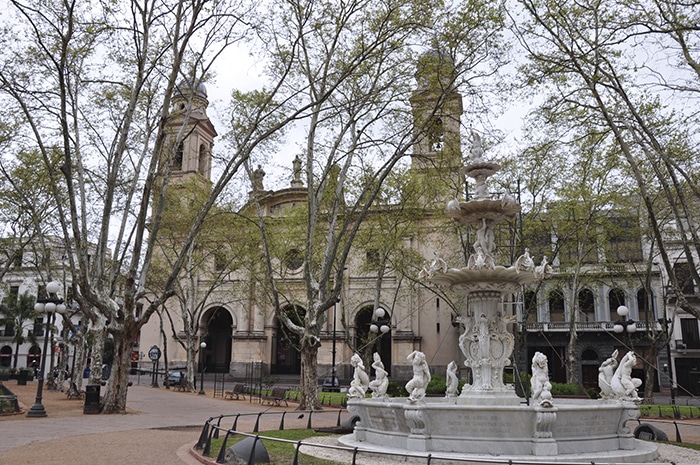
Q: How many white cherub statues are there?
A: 7